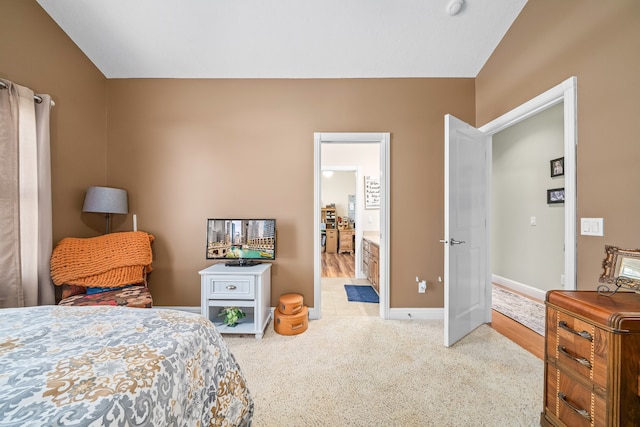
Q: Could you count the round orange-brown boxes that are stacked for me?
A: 2